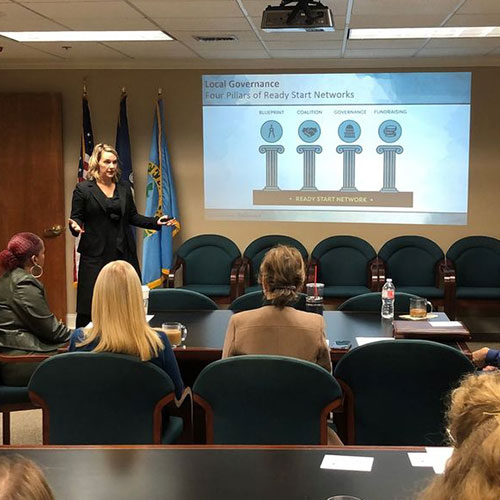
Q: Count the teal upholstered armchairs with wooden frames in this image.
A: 12